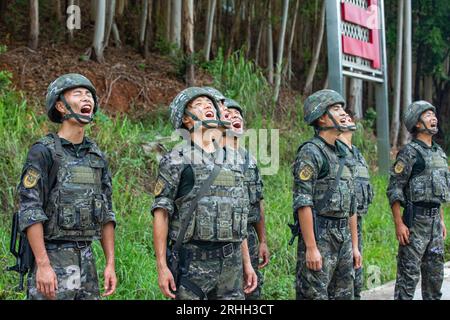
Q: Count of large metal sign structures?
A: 1